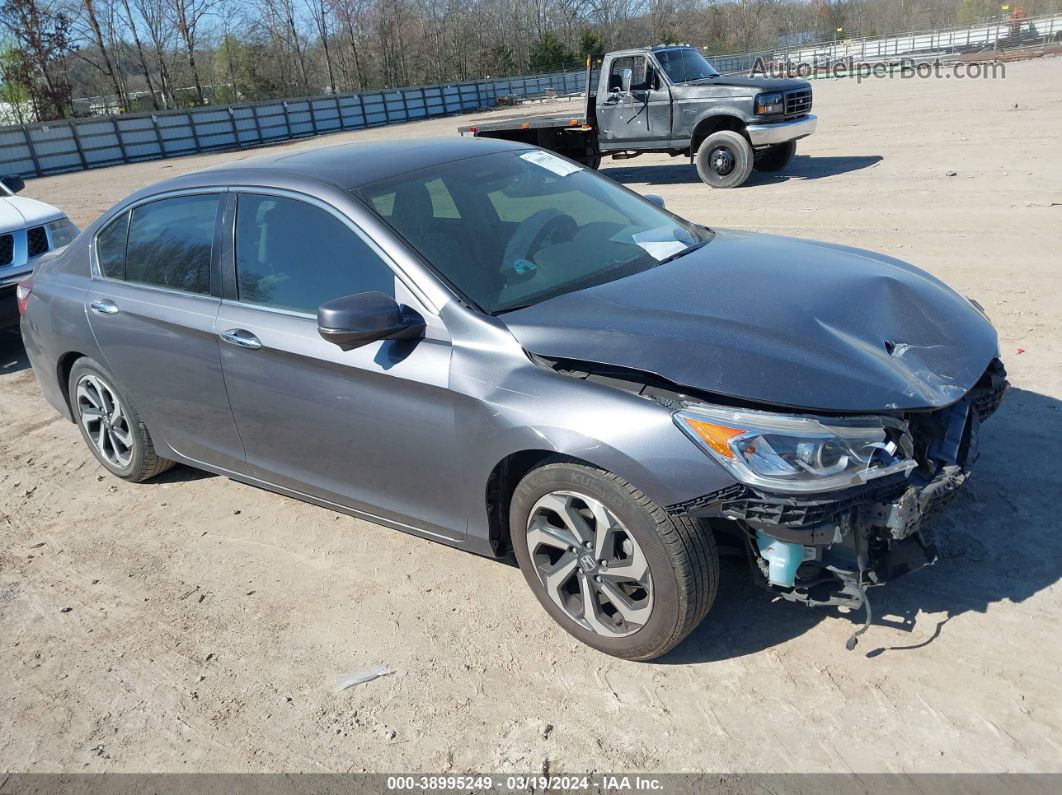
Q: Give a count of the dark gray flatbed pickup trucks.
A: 1